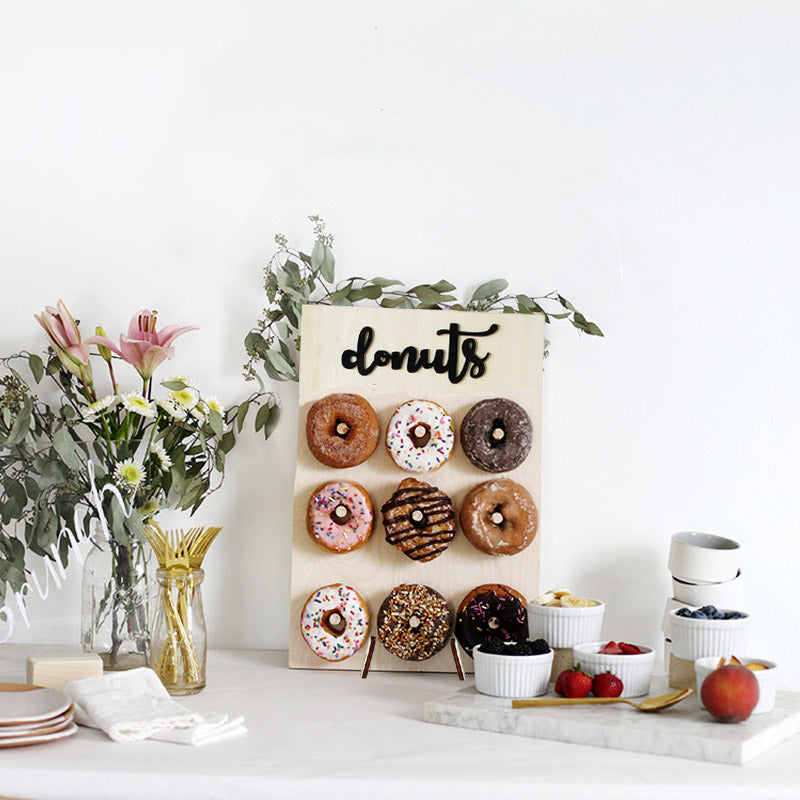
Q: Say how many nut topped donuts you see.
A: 1